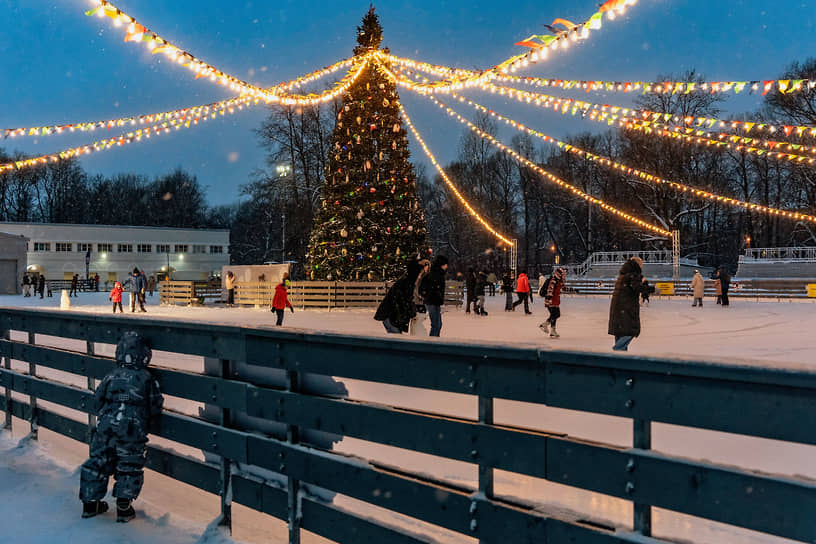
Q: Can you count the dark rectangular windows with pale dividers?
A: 10